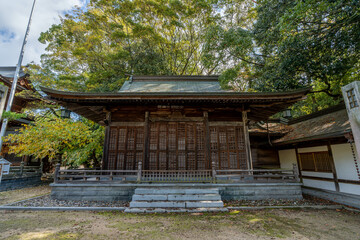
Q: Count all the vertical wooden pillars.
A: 4